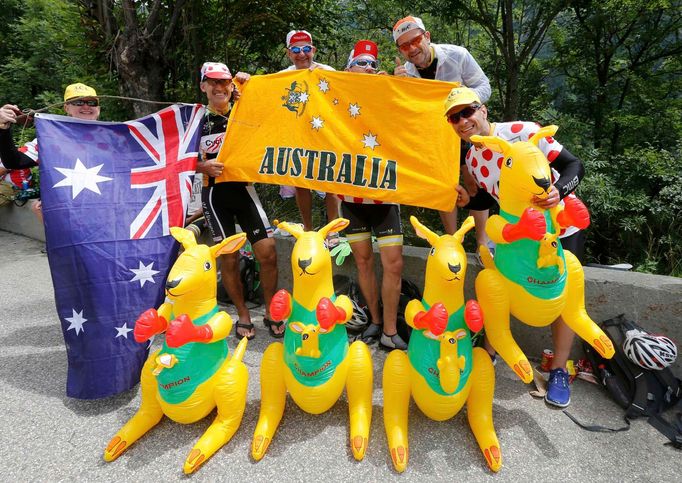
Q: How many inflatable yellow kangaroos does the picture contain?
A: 4